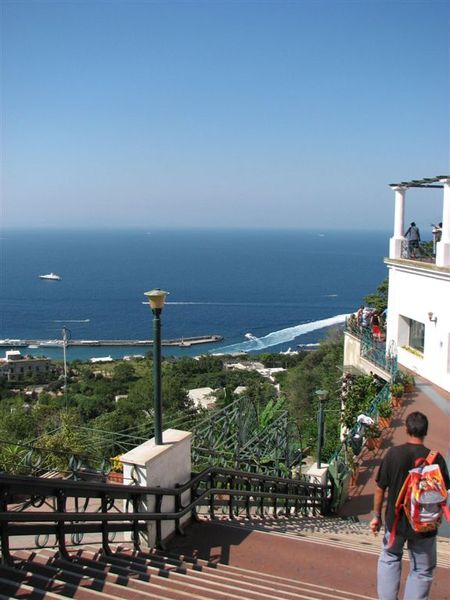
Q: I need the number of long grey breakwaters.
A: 1